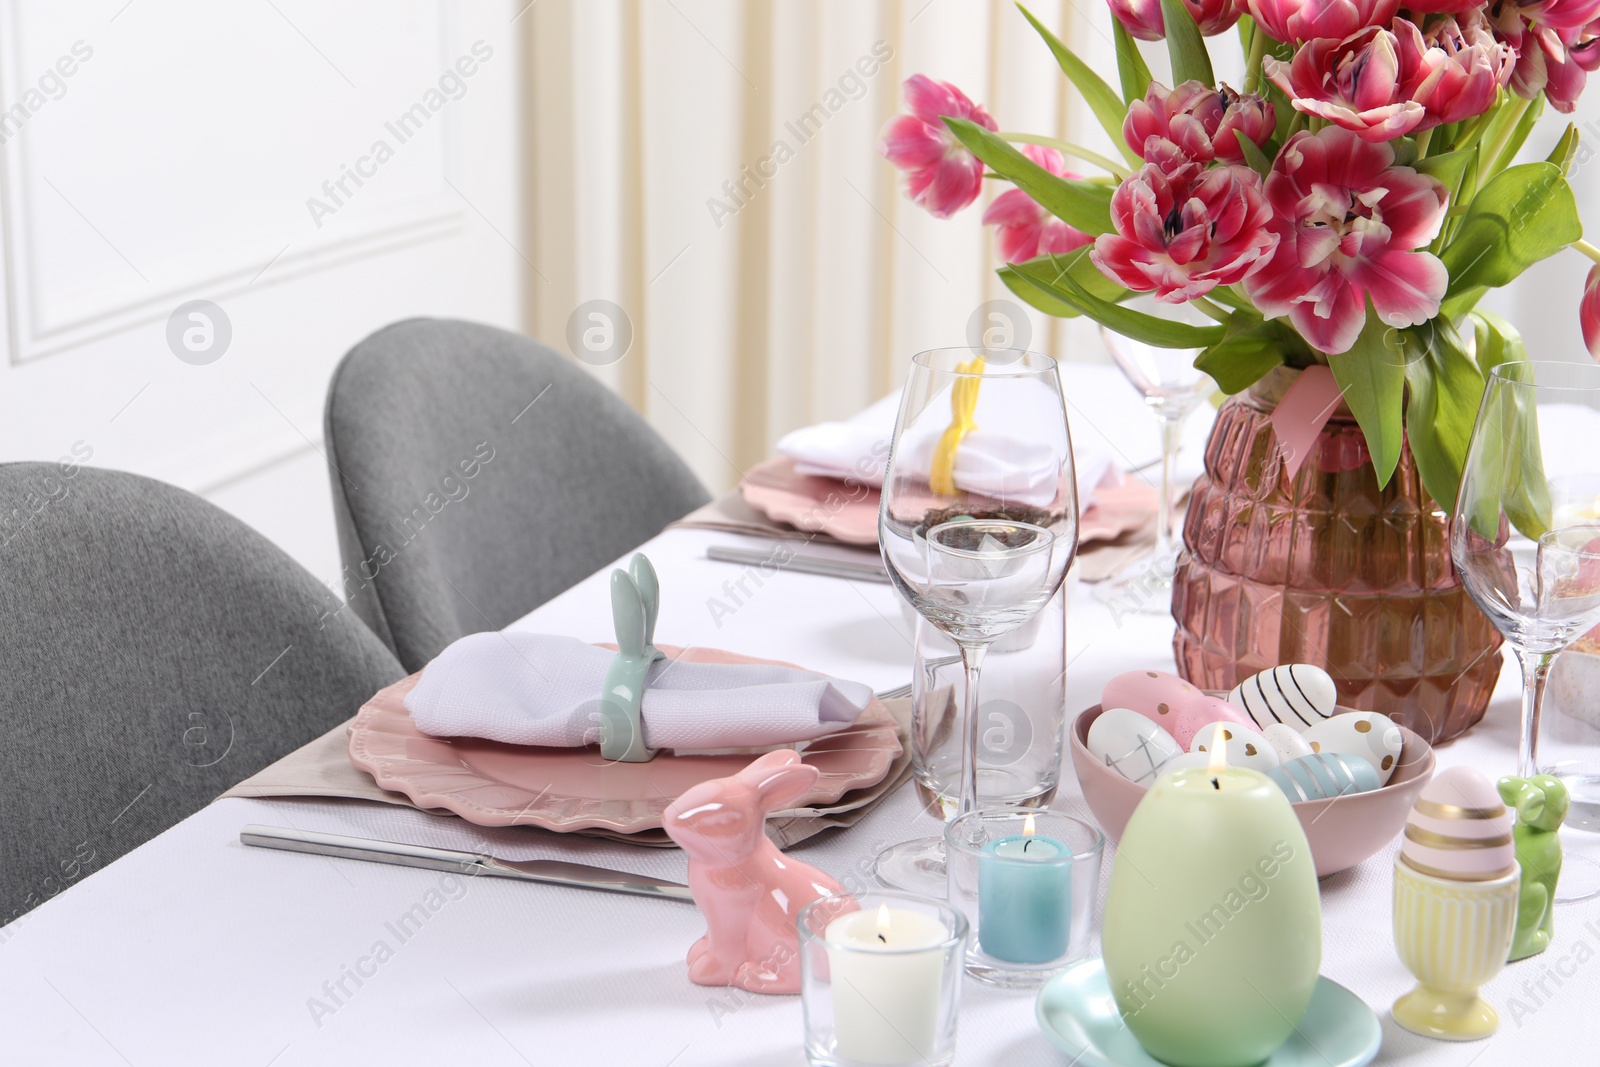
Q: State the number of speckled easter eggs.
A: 2